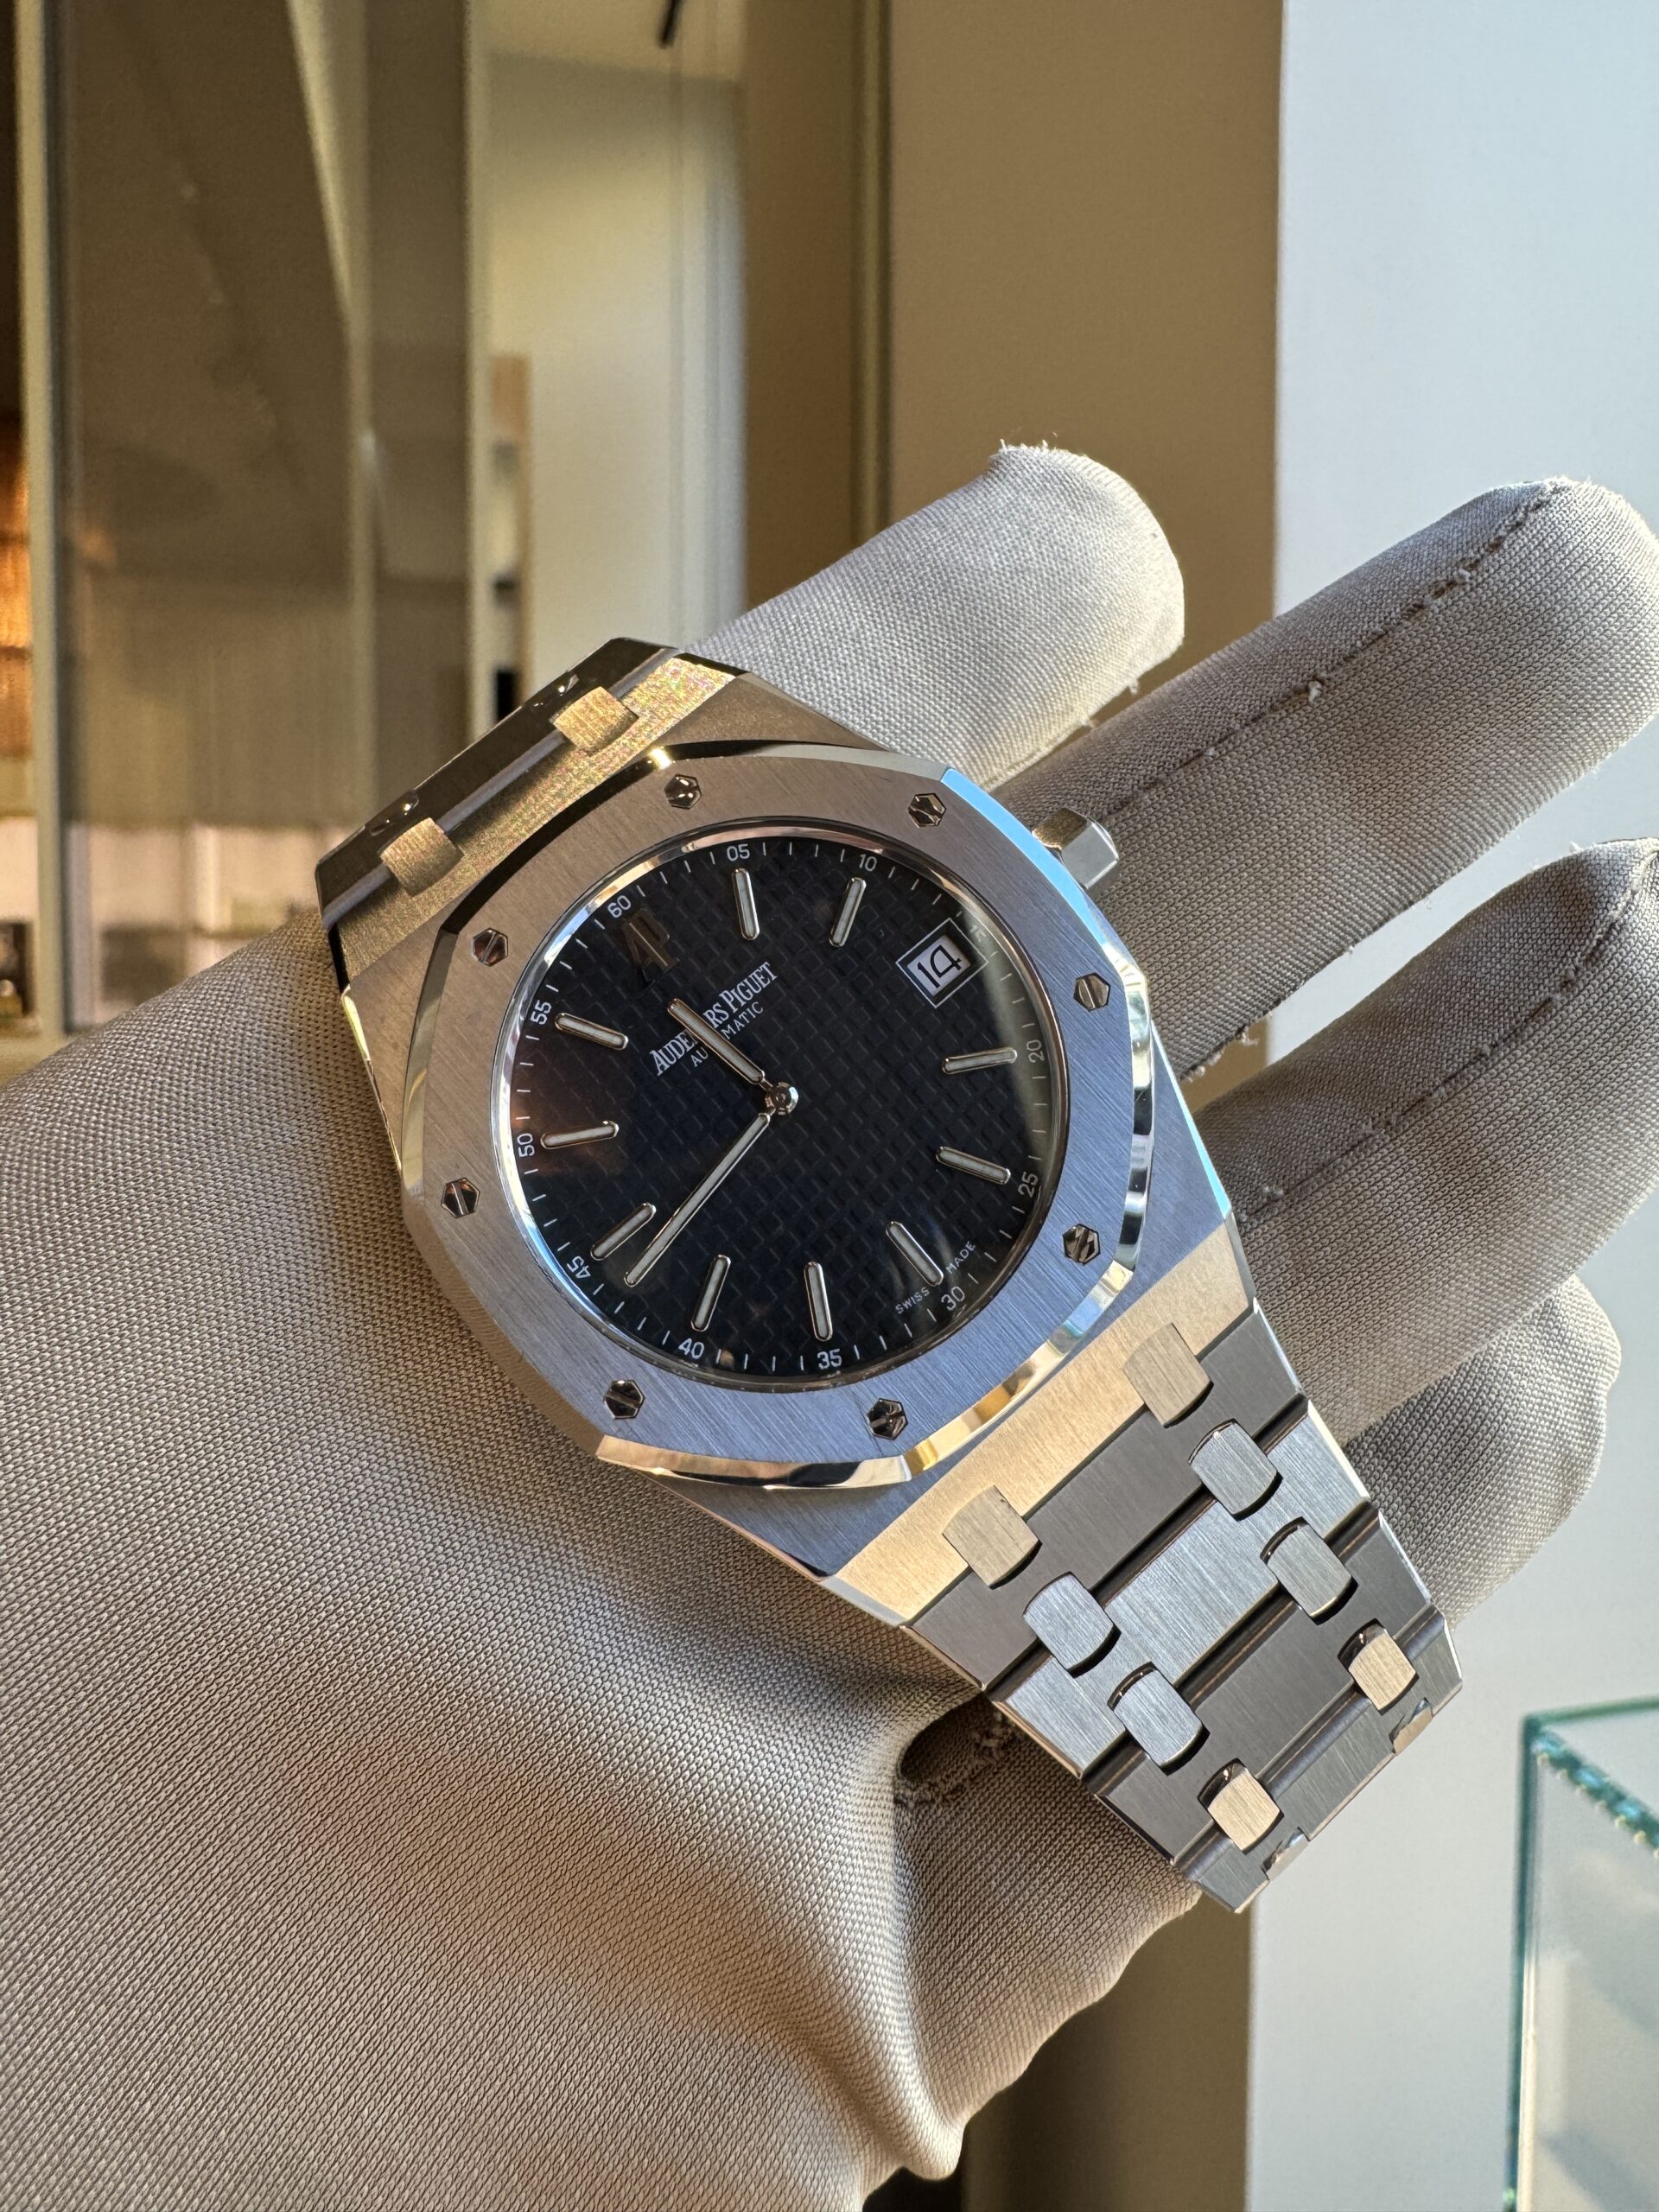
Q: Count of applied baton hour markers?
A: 10